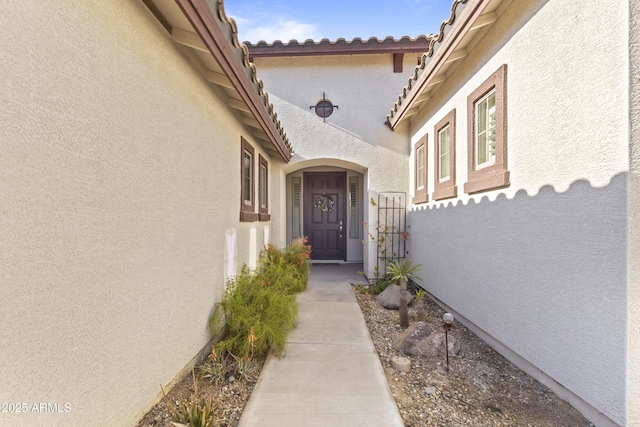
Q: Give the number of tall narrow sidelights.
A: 2